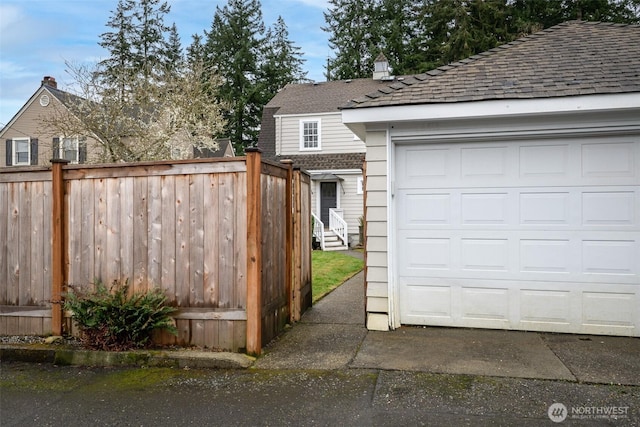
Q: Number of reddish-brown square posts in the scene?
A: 3